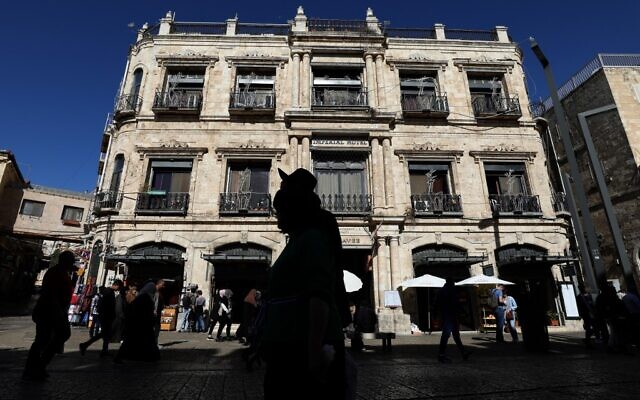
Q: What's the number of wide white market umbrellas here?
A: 2